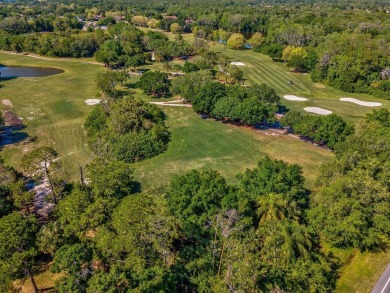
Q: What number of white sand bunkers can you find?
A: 5